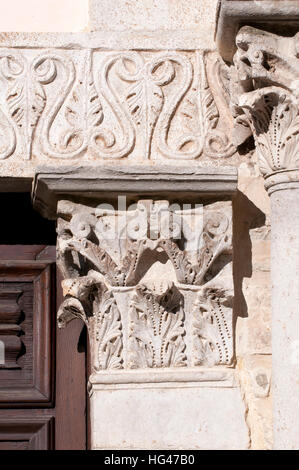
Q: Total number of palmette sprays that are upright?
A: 2